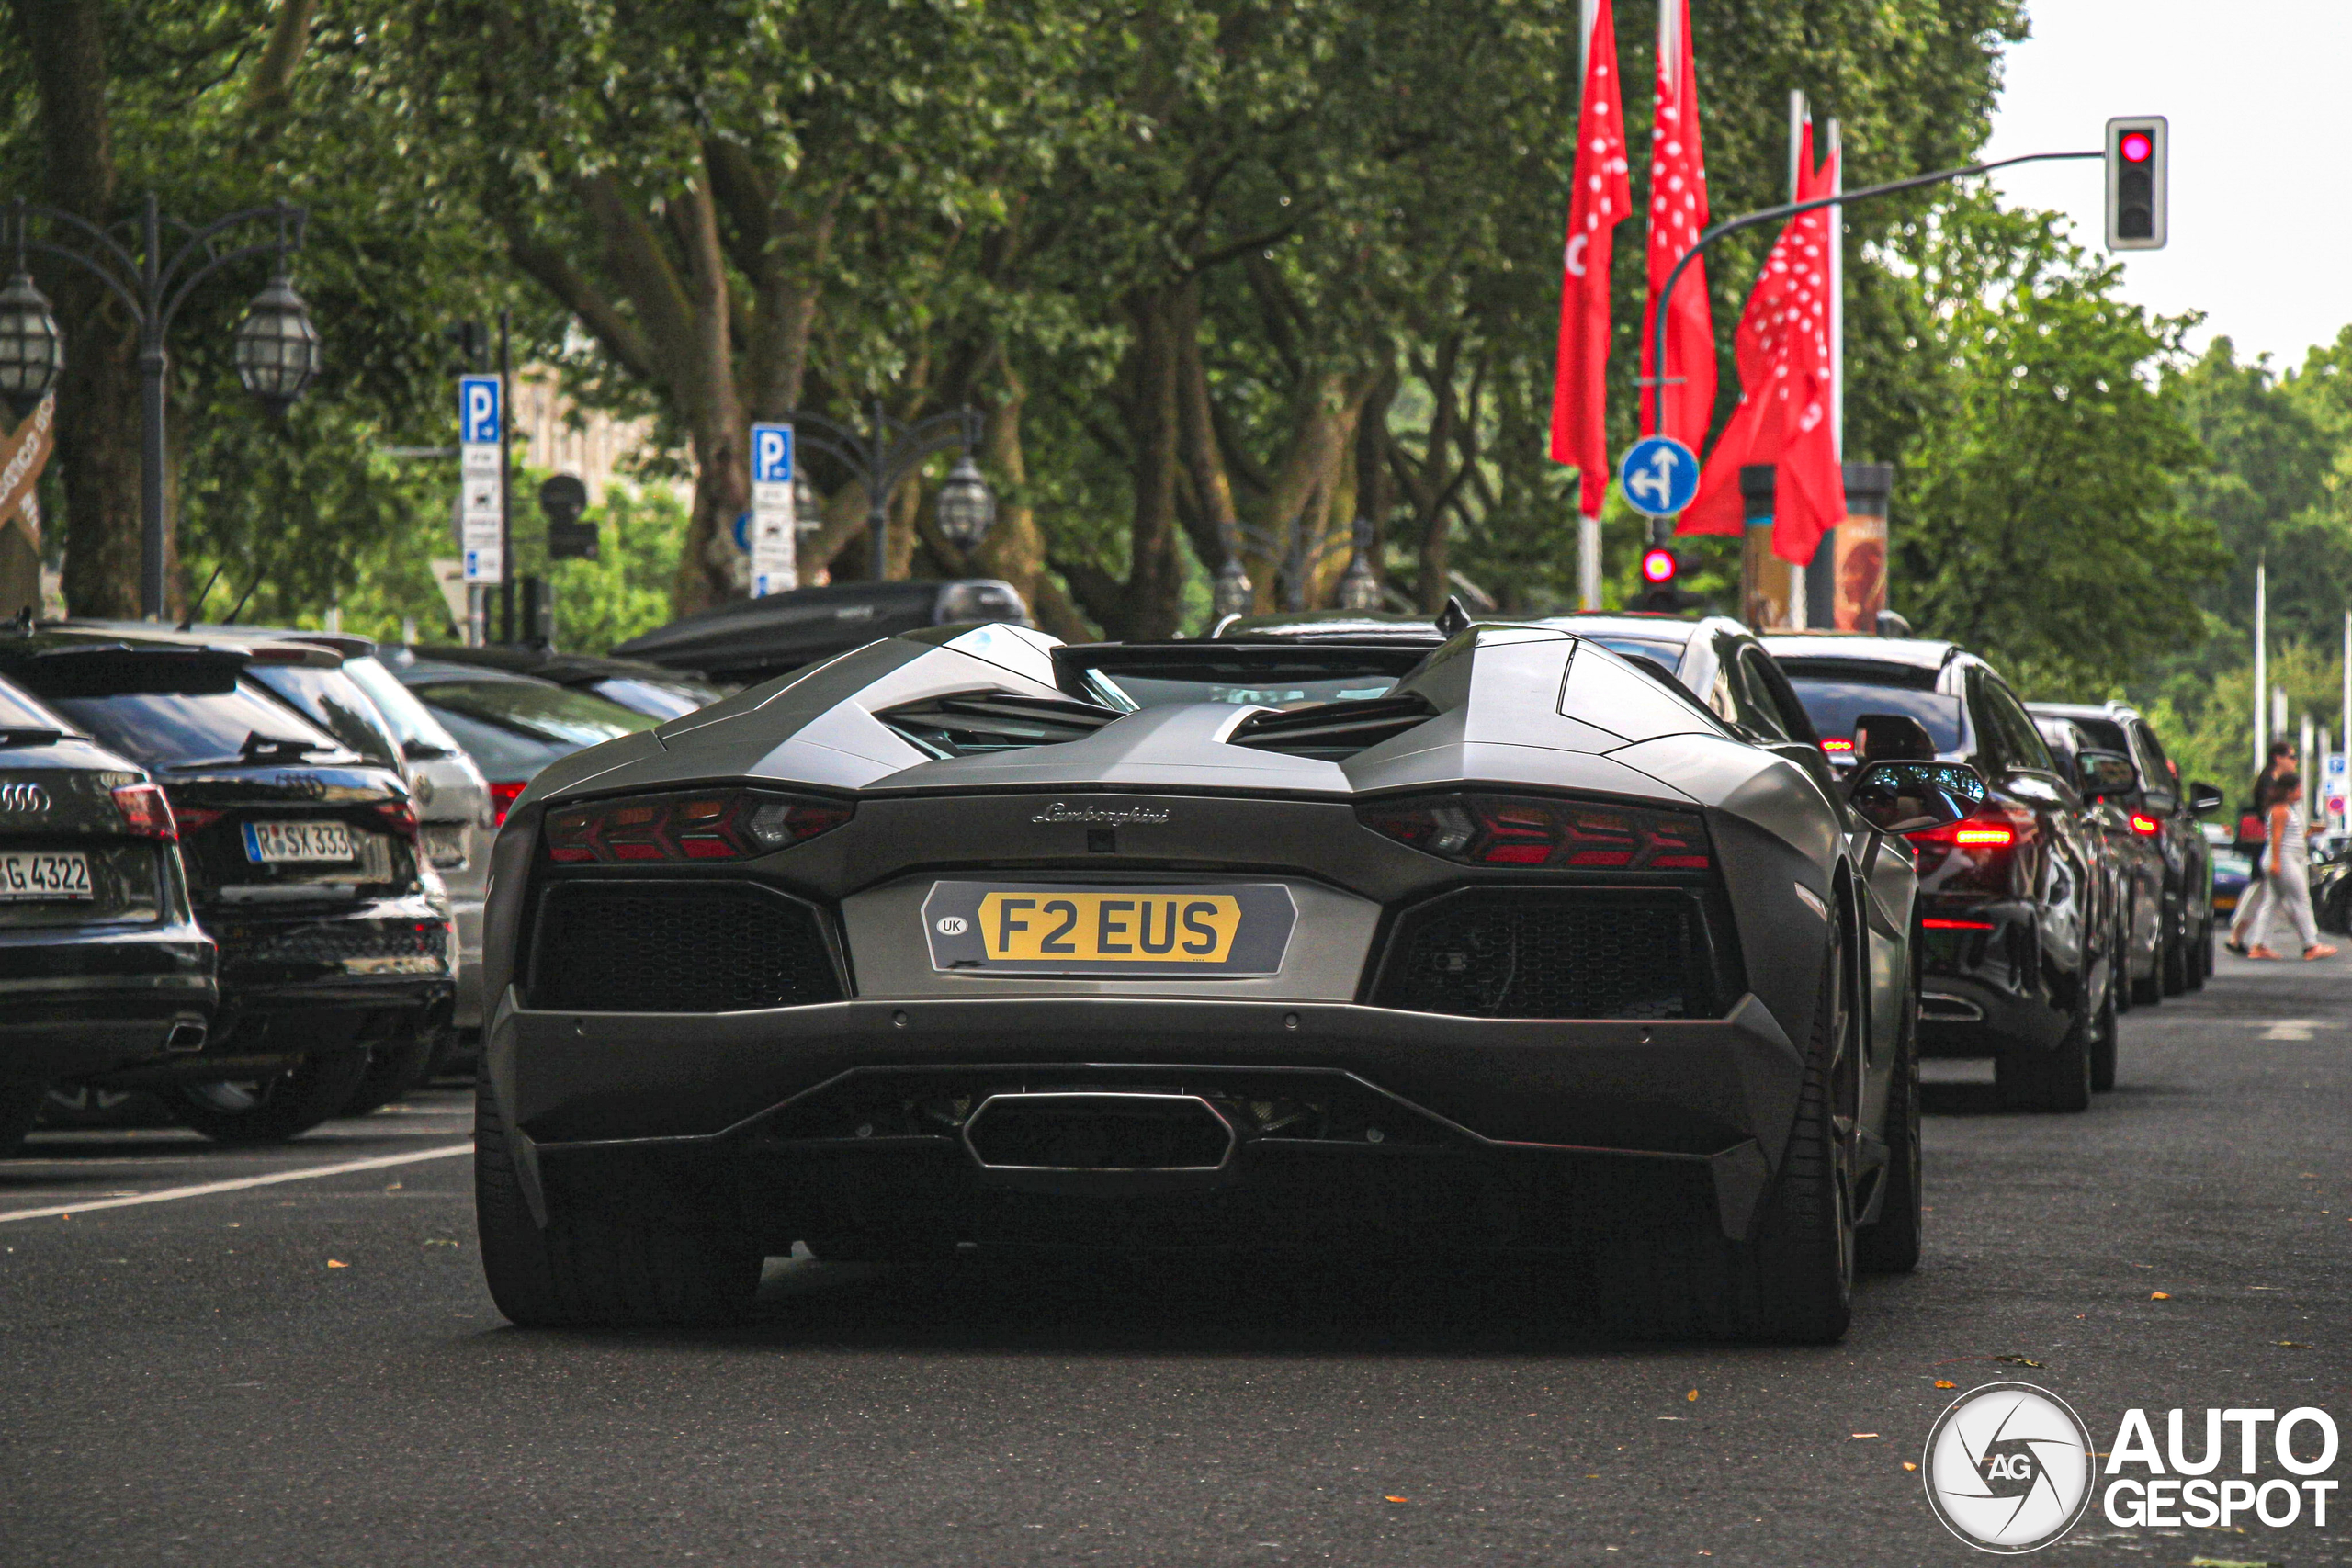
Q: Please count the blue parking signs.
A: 2